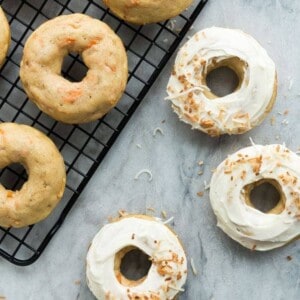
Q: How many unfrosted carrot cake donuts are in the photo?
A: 4